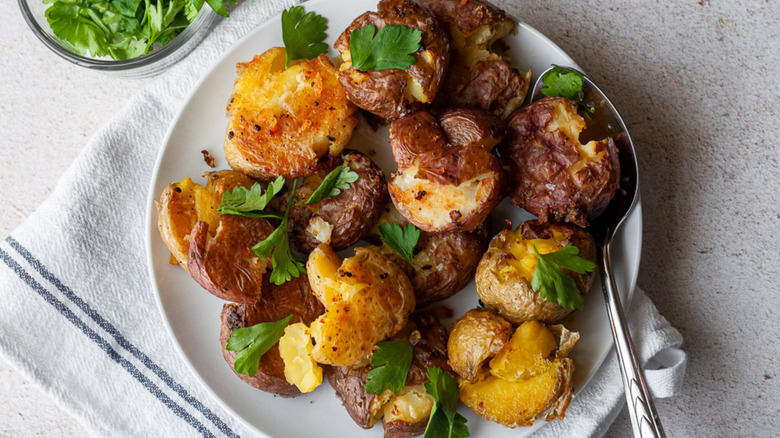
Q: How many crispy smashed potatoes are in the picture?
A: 14